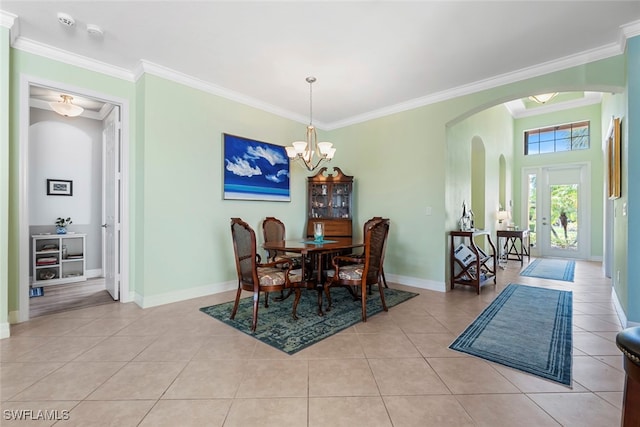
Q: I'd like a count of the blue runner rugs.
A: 2